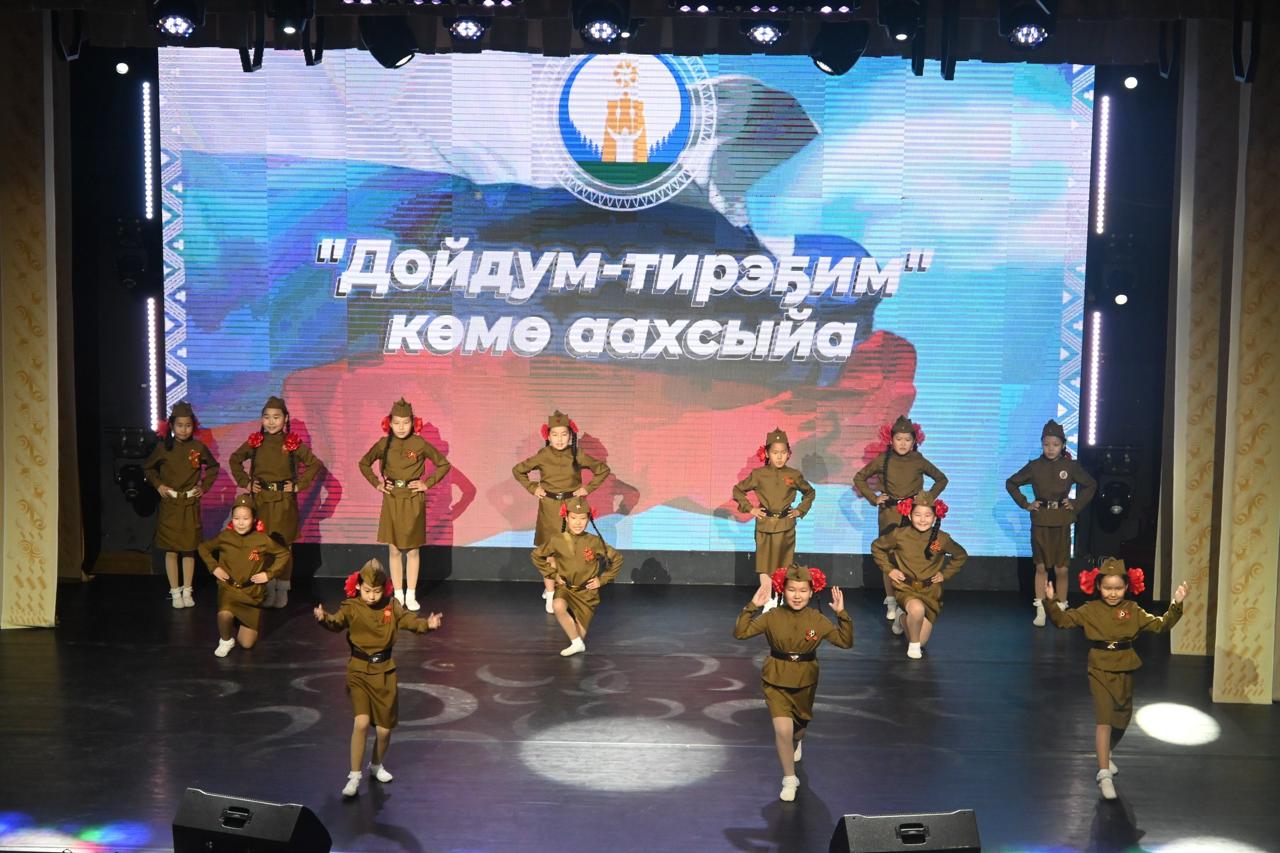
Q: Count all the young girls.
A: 13